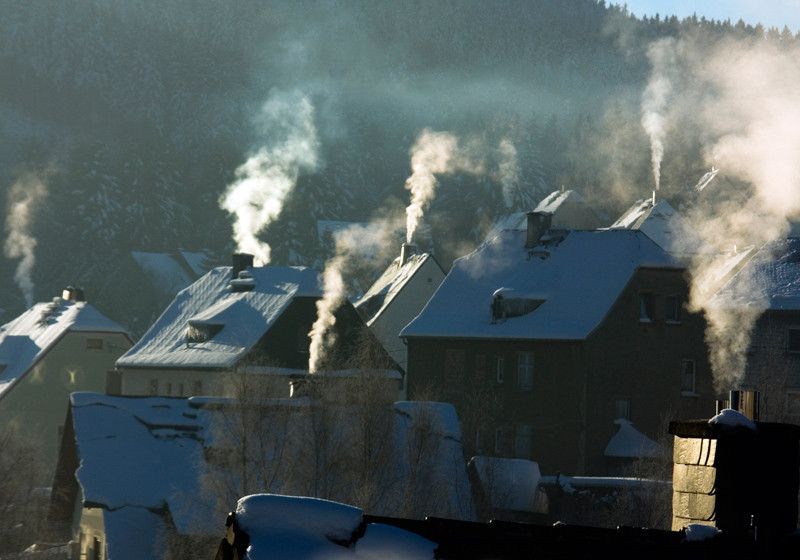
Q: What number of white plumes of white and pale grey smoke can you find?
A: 7